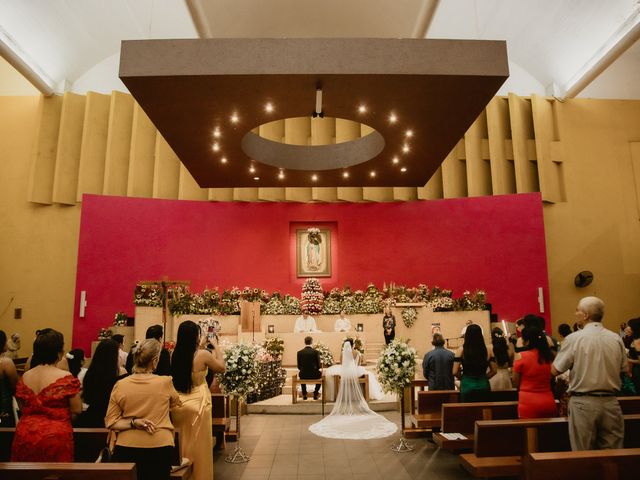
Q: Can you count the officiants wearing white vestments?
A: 2